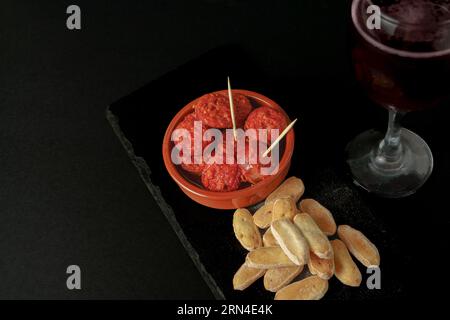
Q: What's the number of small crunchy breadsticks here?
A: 15